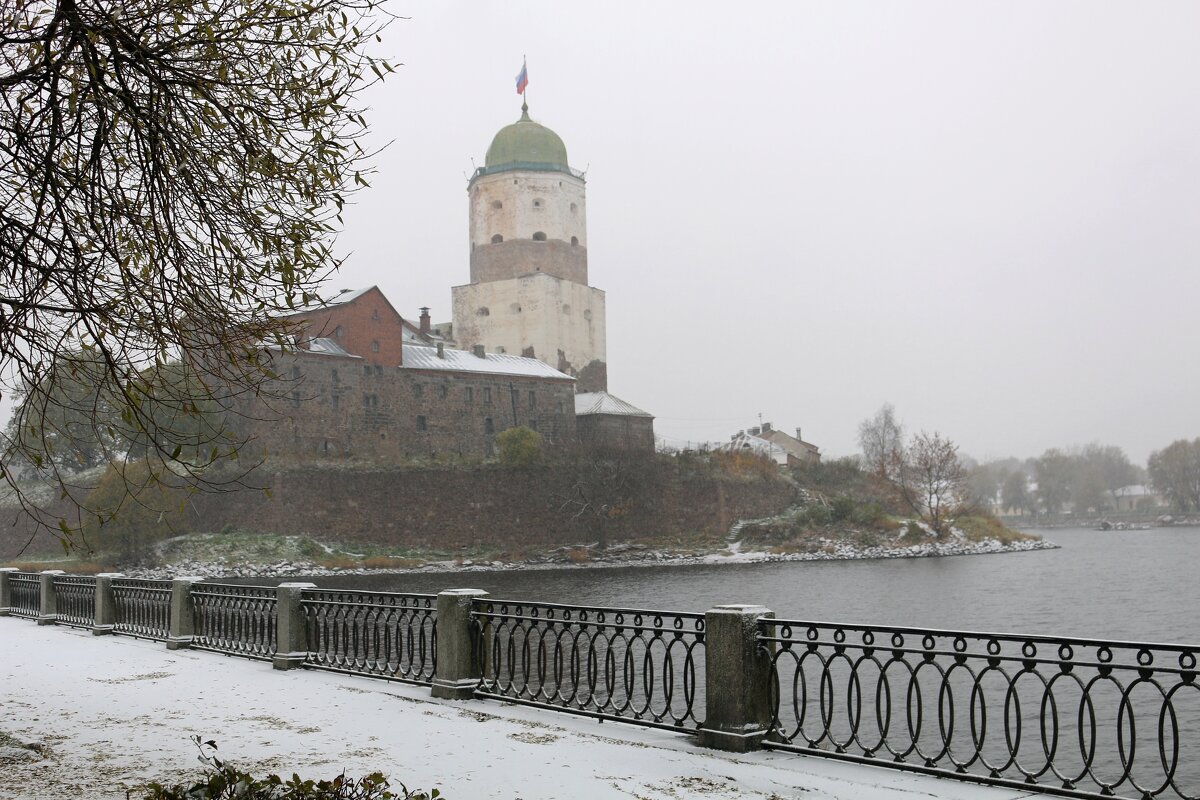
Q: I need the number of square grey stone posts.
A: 7